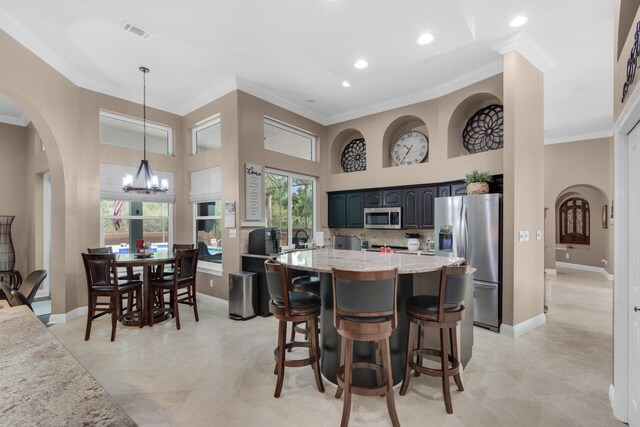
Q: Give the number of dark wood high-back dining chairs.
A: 4